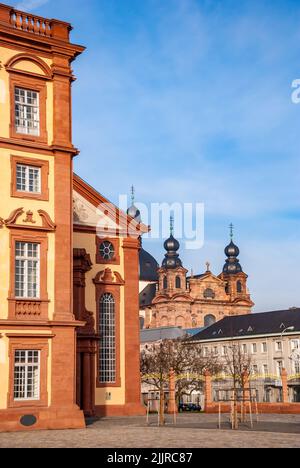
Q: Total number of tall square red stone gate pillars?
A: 4